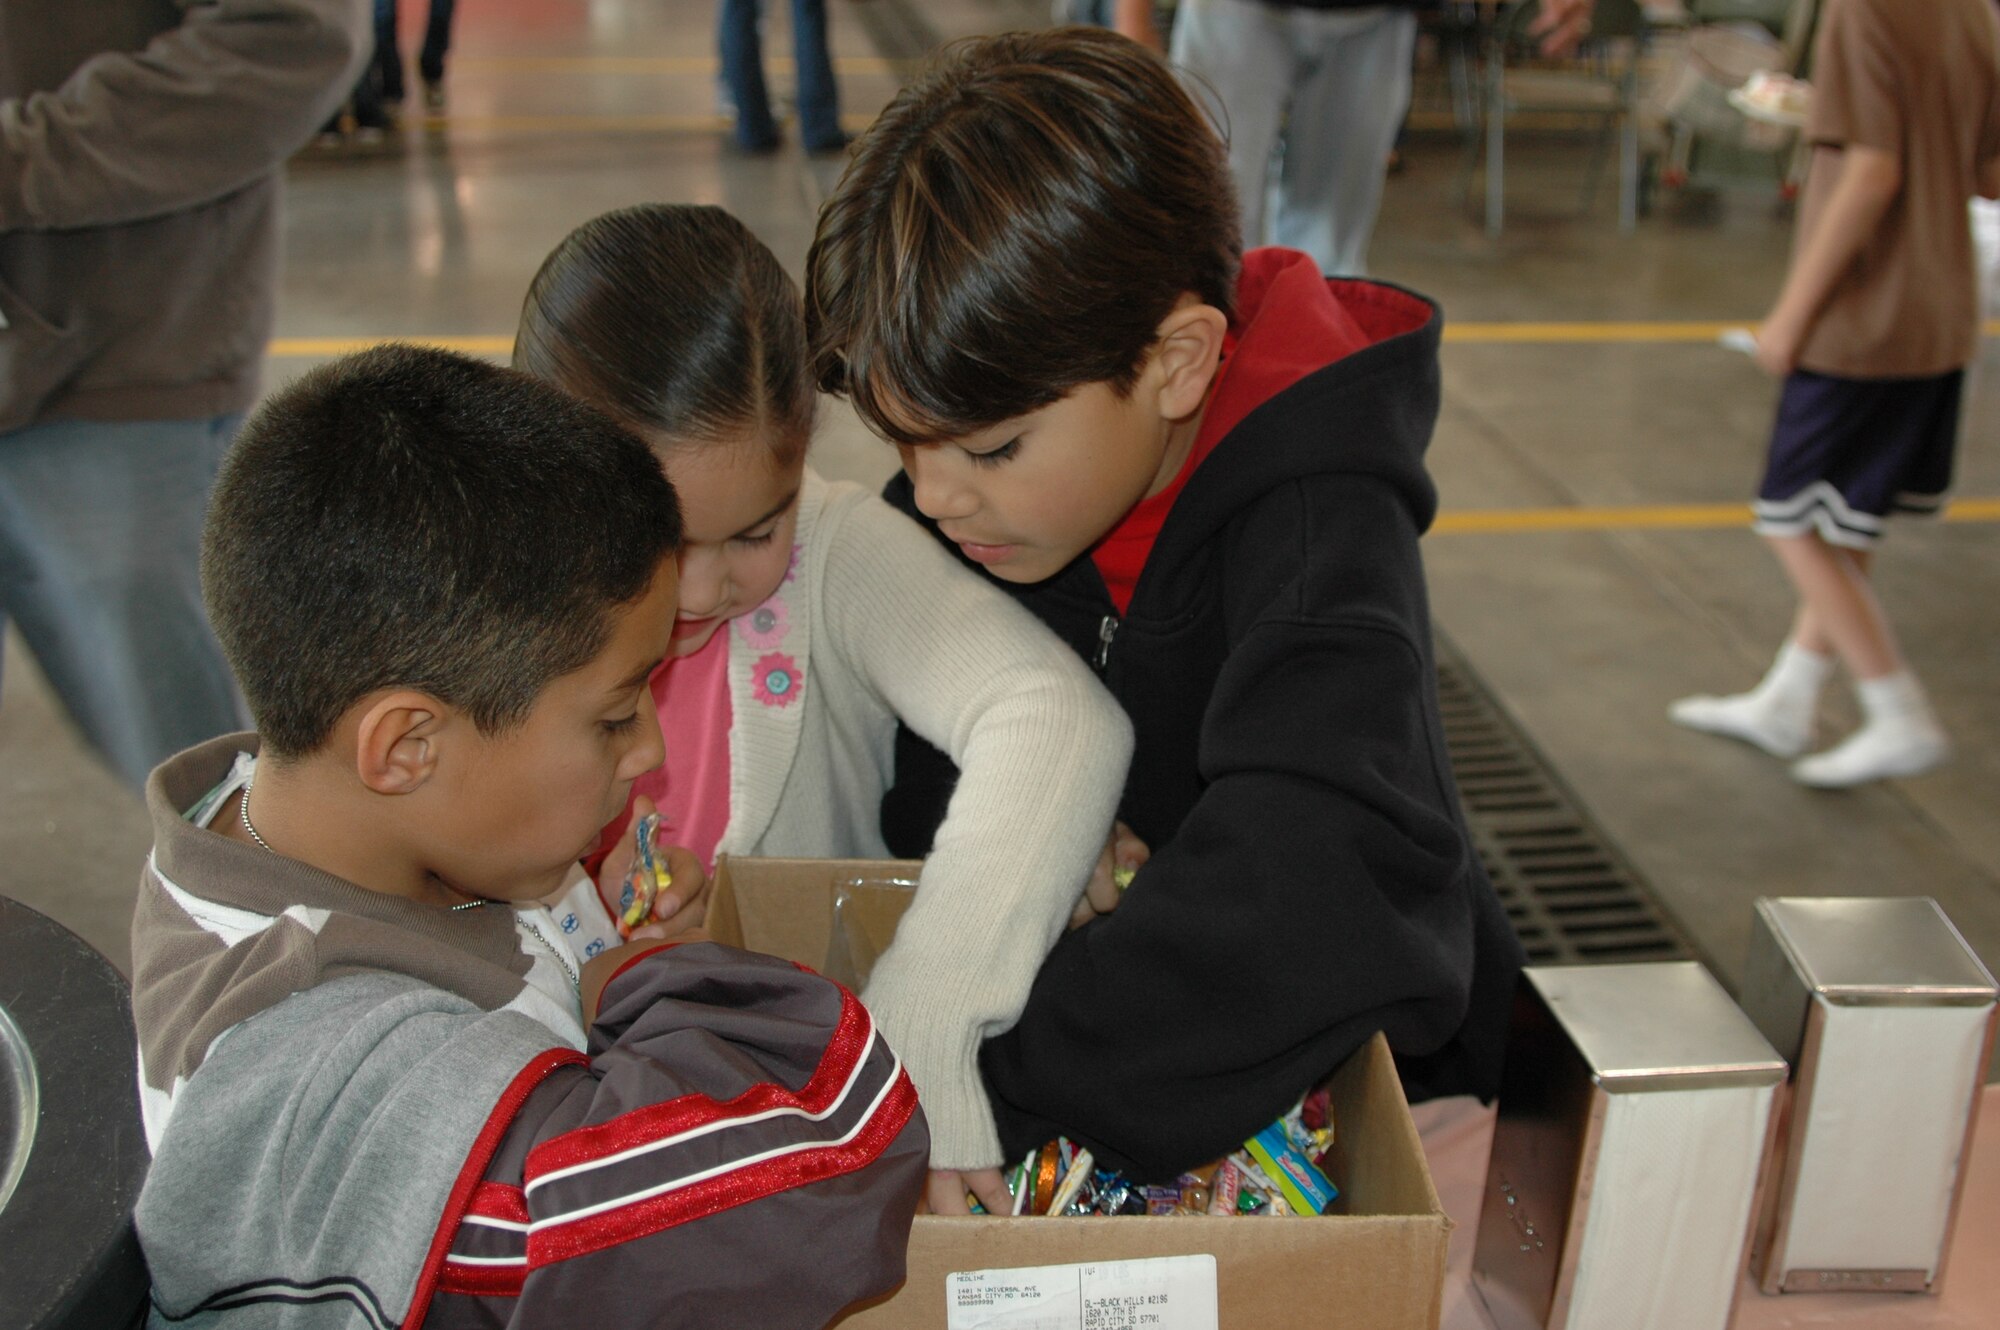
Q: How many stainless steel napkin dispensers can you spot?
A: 2